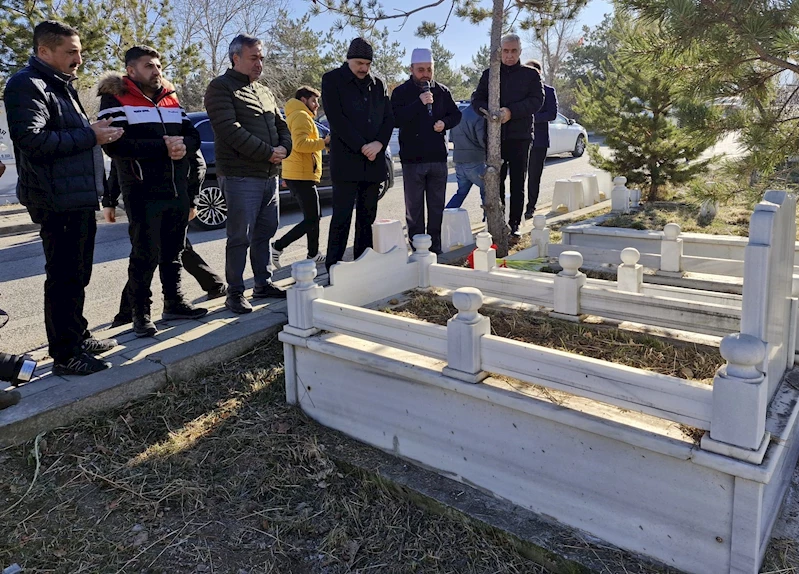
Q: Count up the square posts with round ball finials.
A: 10